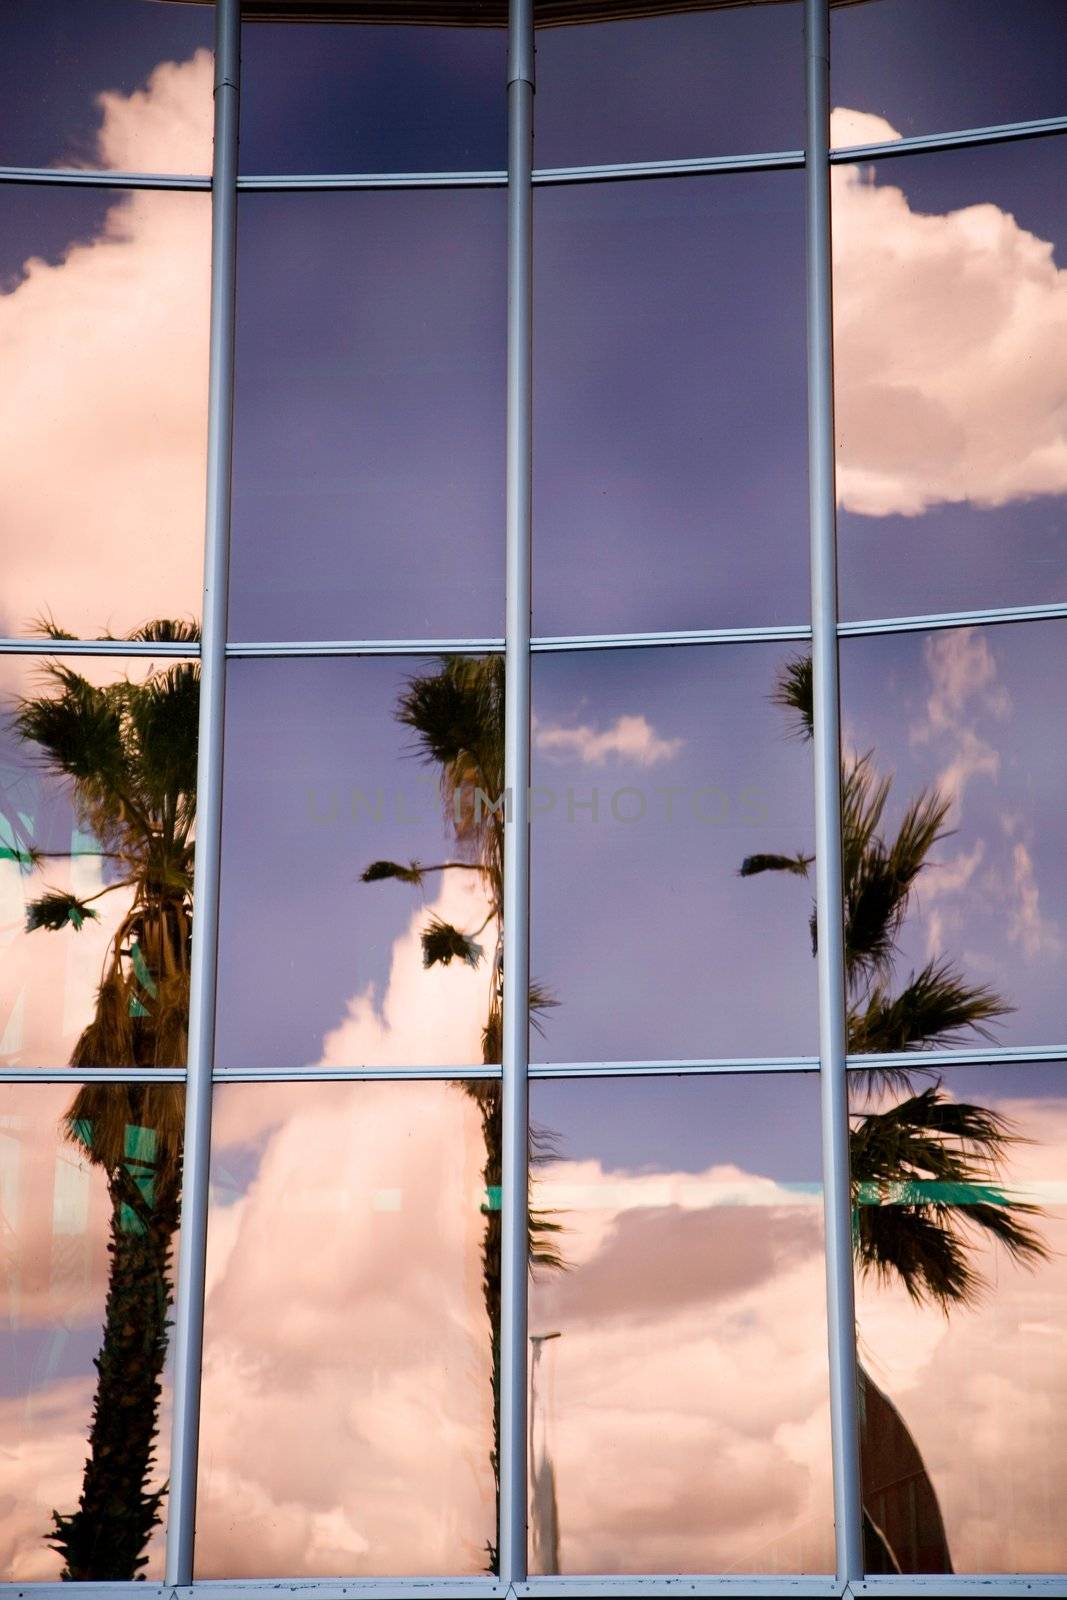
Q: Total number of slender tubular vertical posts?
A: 3